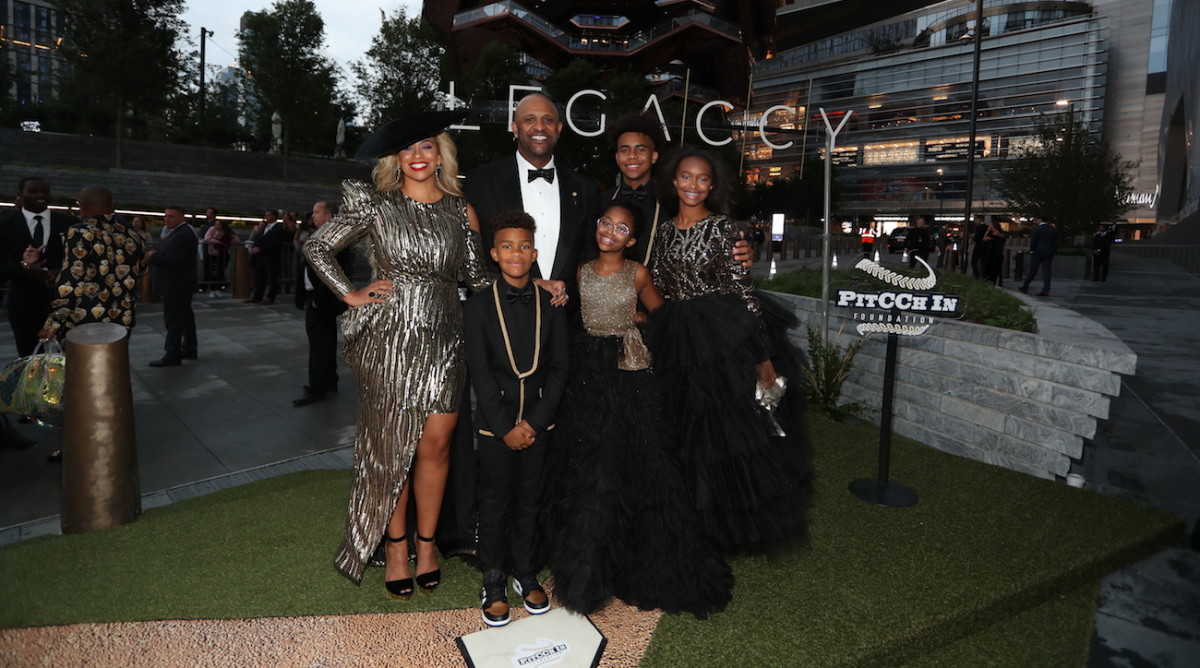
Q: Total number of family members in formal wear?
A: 6